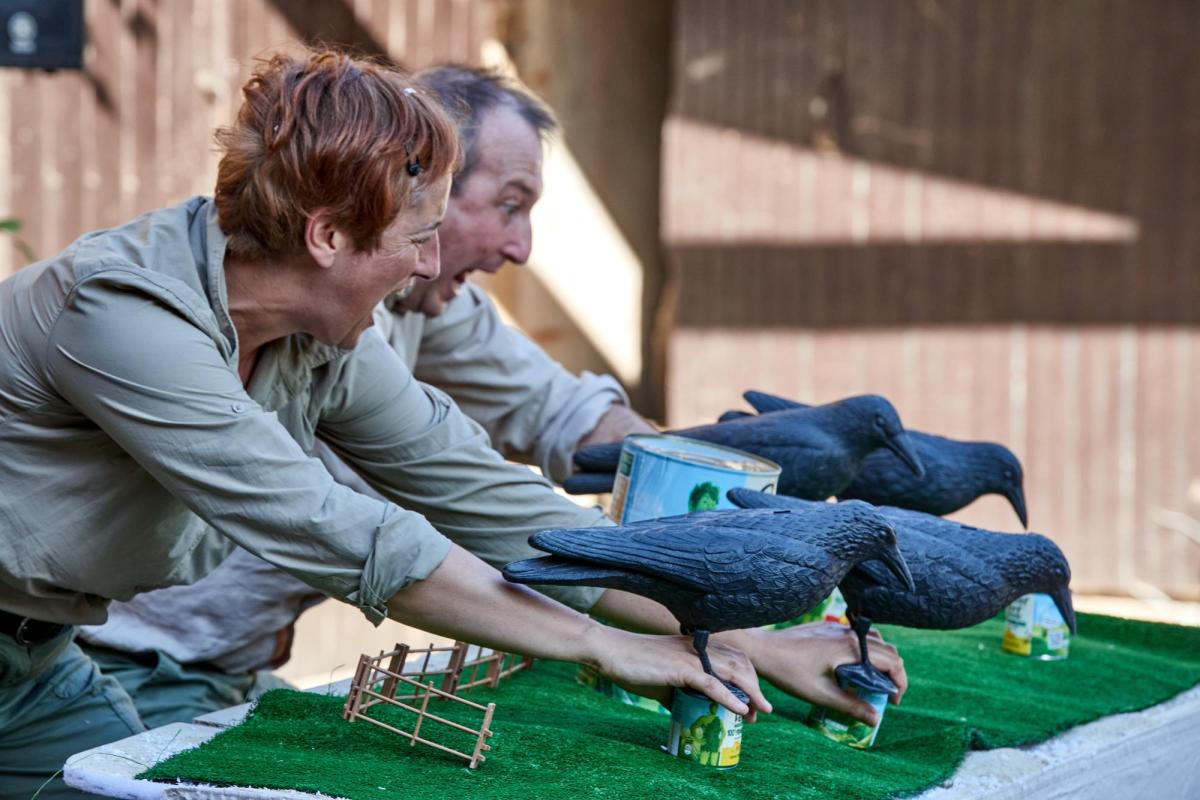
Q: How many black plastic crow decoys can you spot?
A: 4